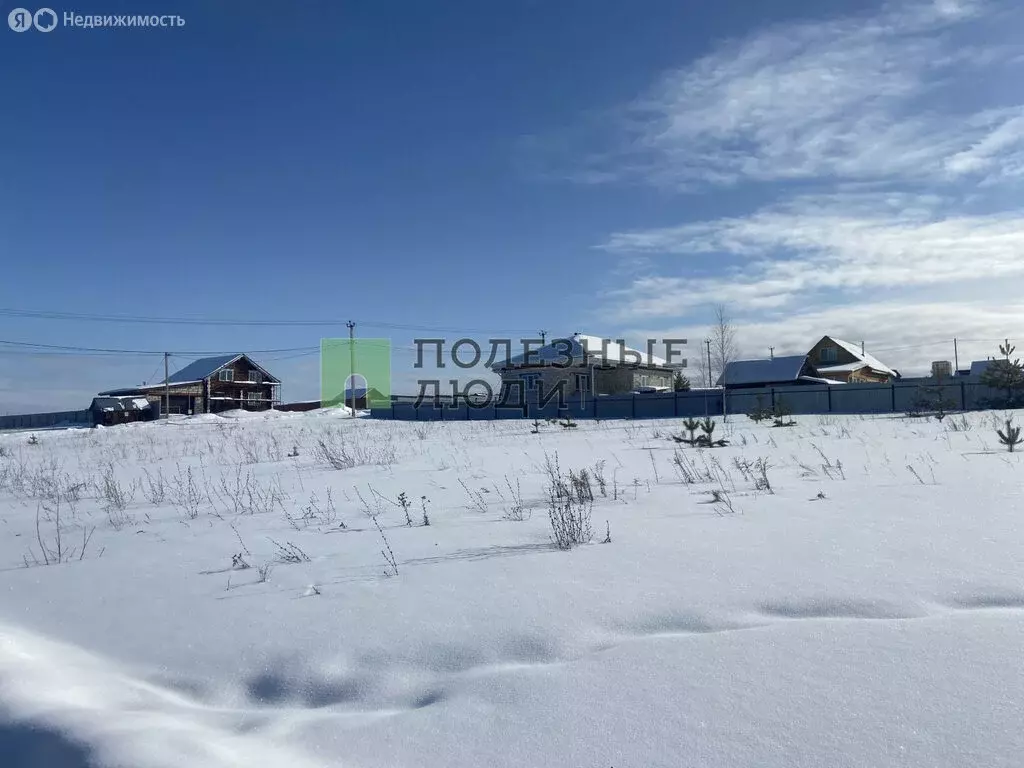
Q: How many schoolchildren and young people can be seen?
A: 0